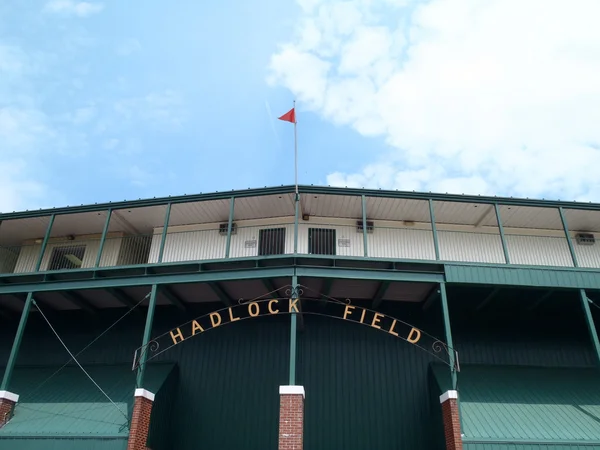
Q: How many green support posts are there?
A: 14